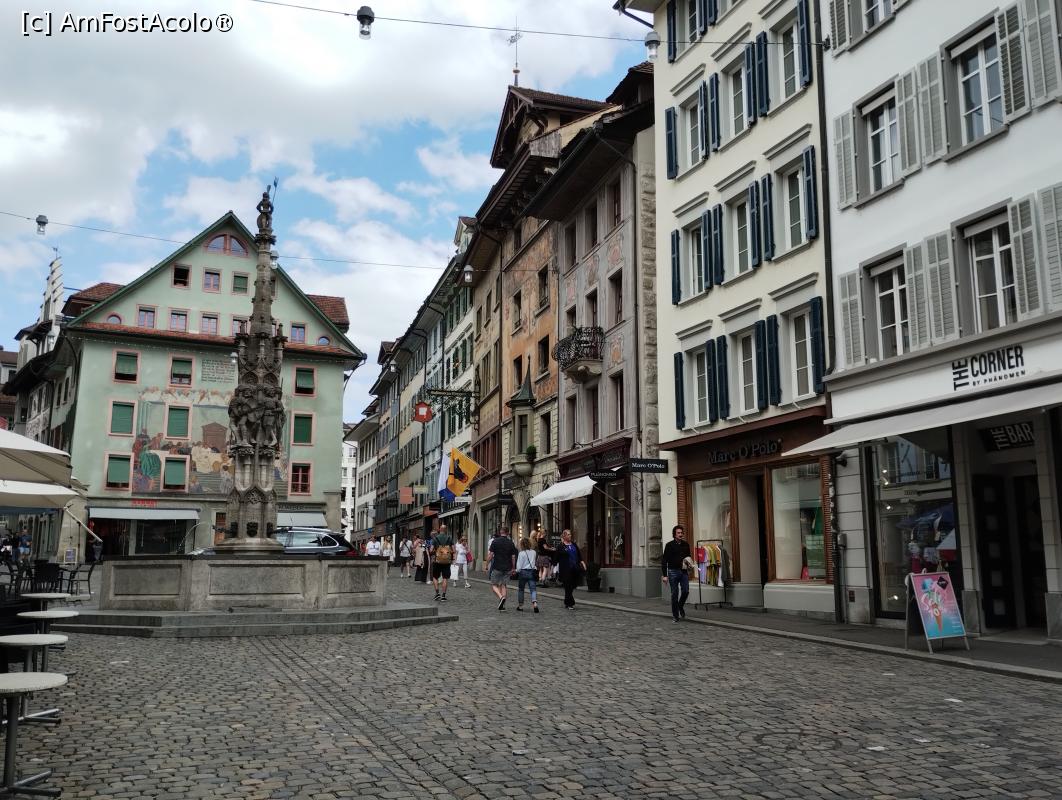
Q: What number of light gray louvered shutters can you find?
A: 12